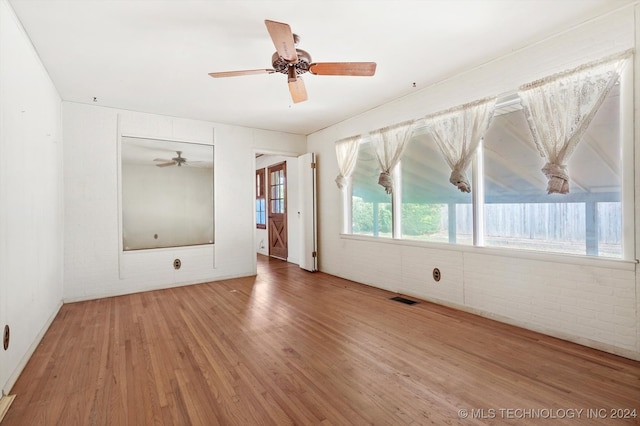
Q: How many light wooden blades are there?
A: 4